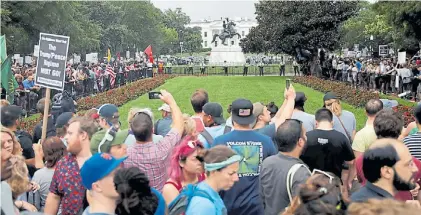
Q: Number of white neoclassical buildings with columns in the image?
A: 1